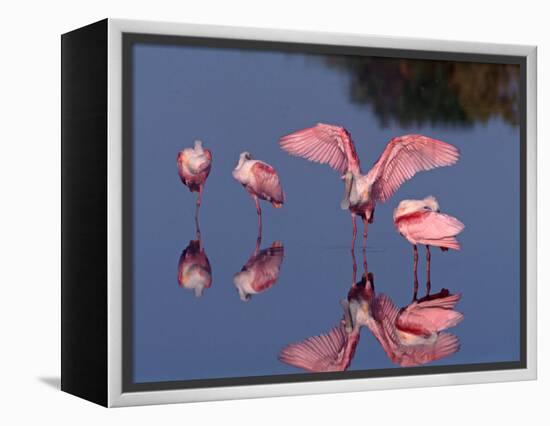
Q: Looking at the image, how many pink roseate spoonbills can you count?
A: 4